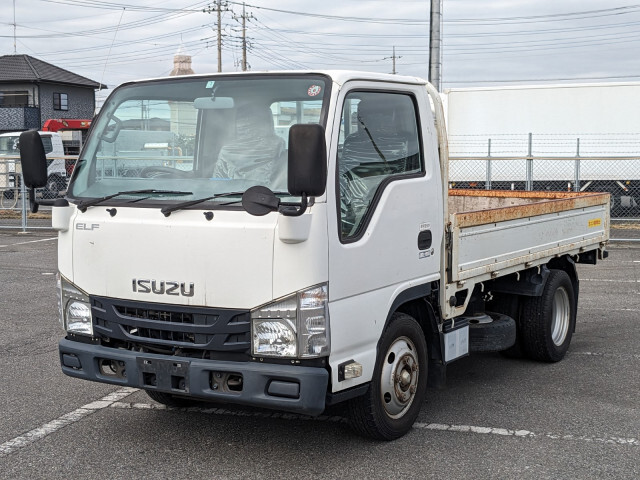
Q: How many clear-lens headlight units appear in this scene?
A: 2